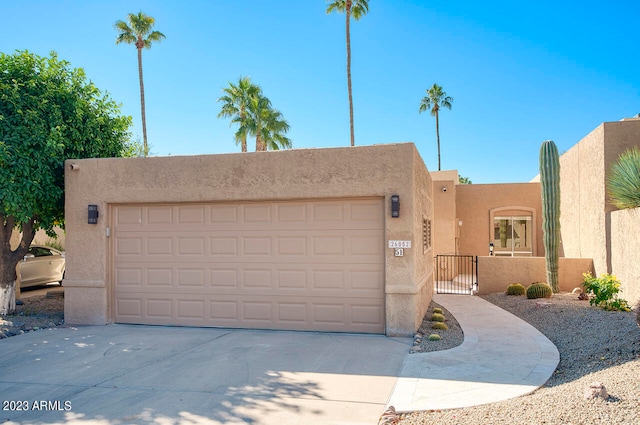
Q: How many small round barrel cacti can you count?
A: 6